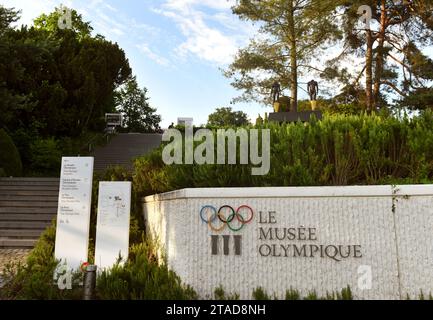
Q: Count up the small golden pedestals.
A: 2